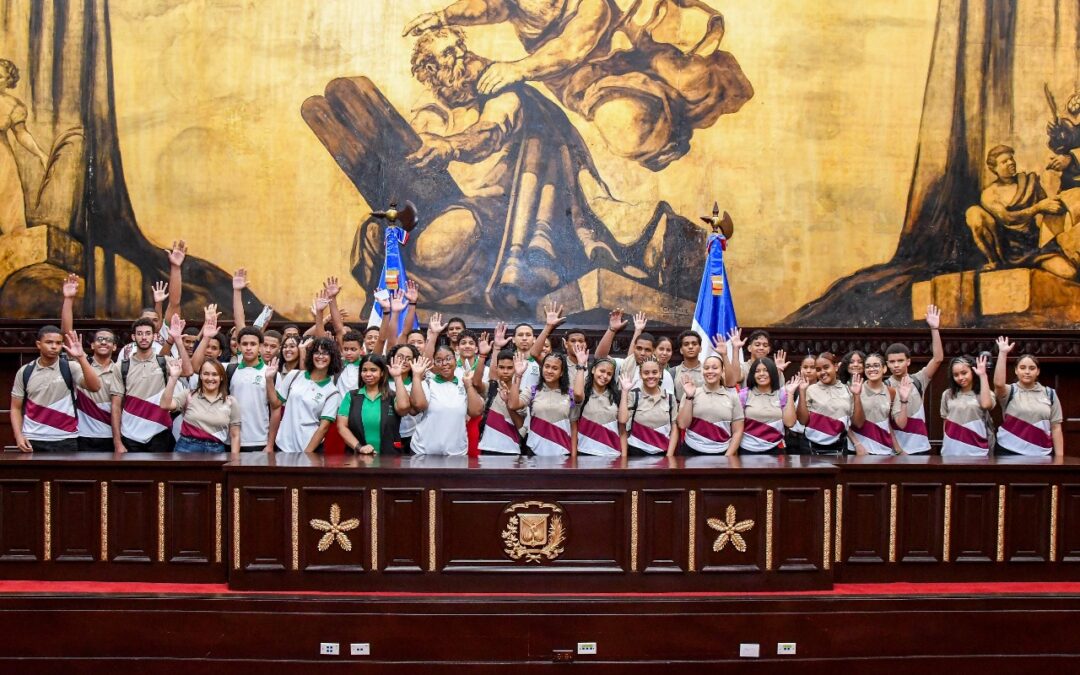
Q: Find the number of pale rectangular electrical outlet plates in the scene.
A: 5